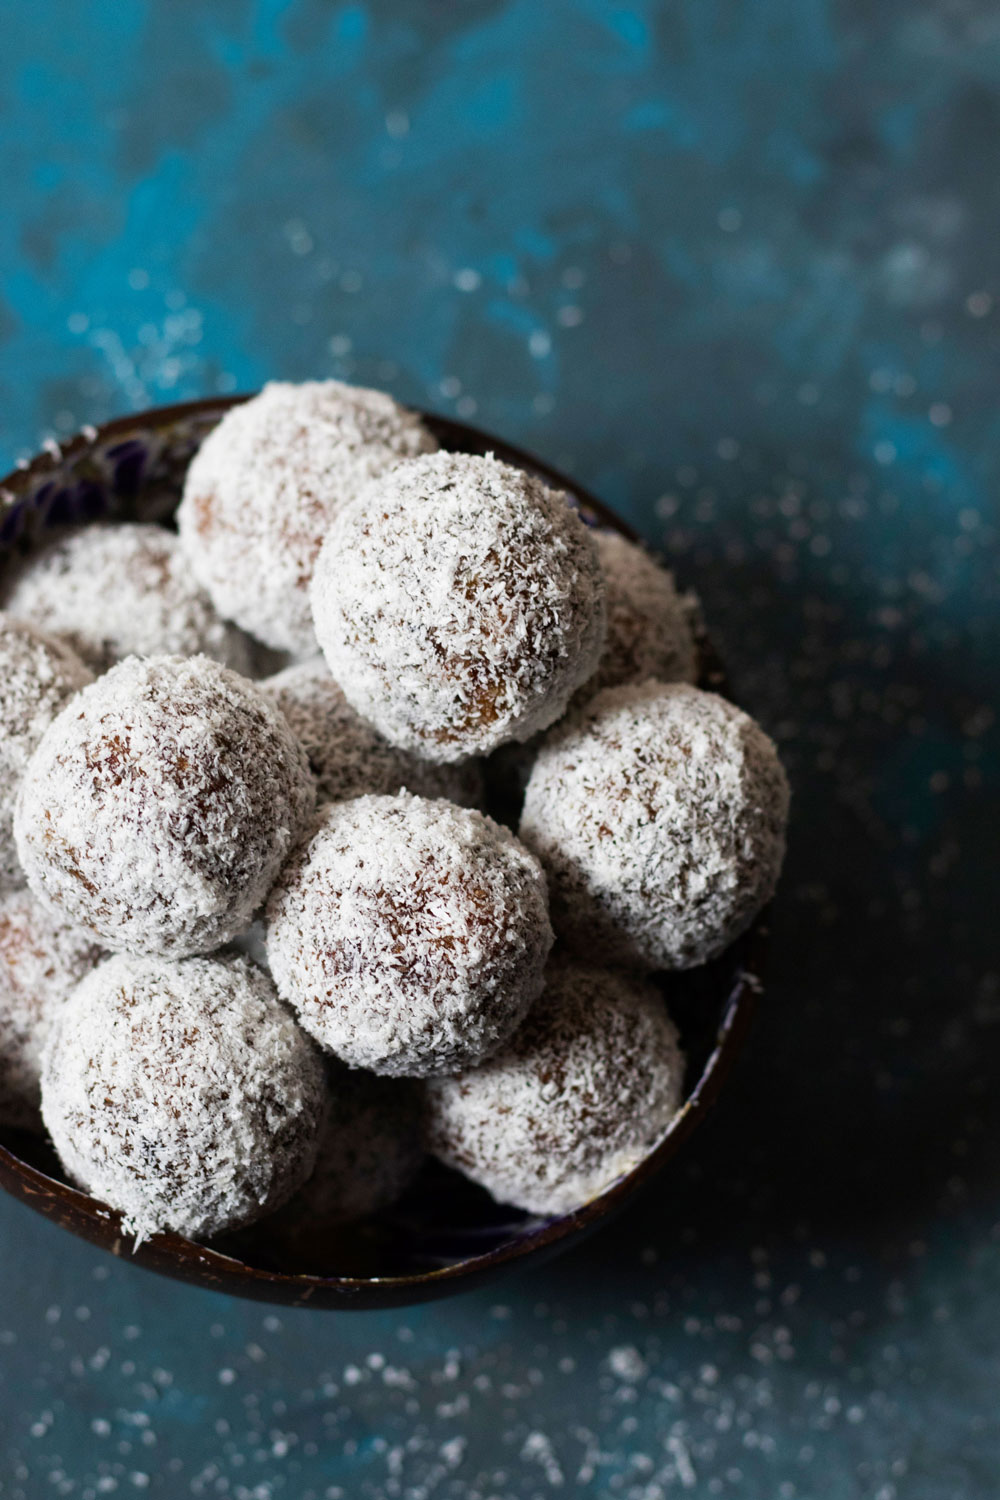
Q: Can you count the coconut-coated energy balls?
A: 13